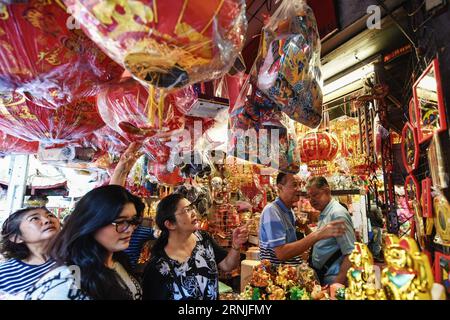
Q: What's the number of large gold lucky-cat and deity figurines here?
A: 2